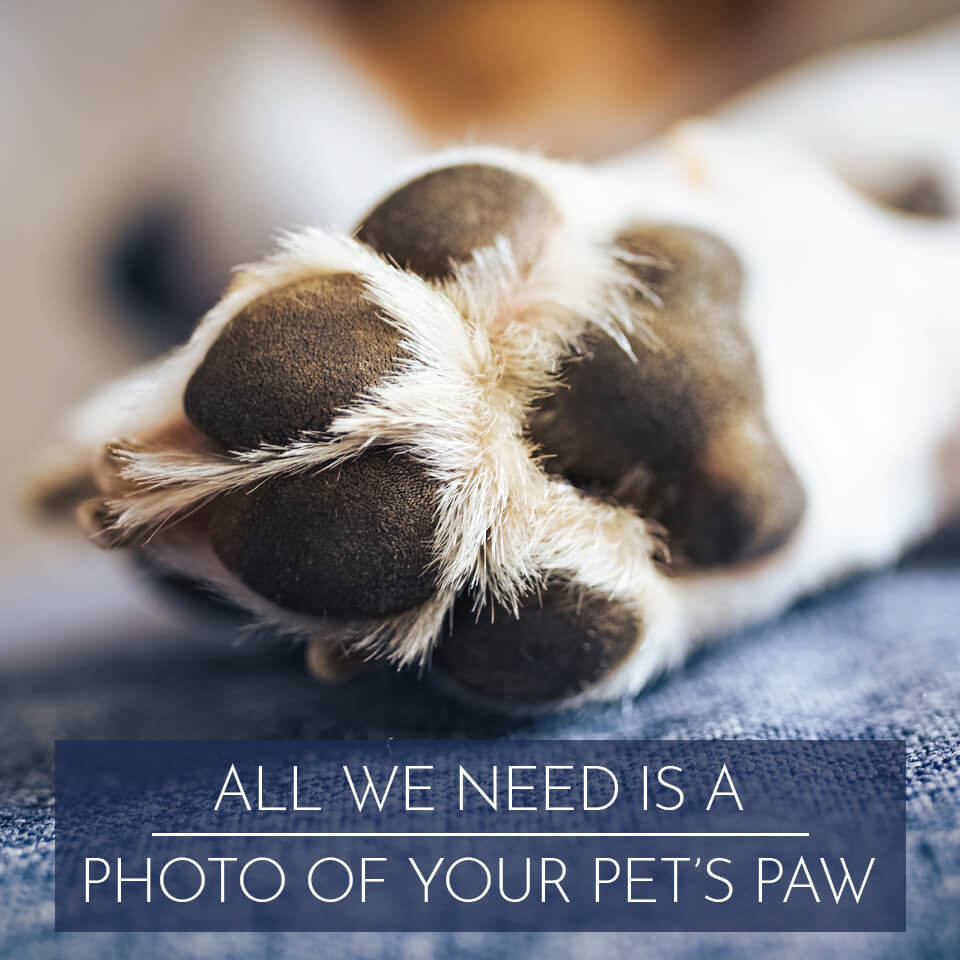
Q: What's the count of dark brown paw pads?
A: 5